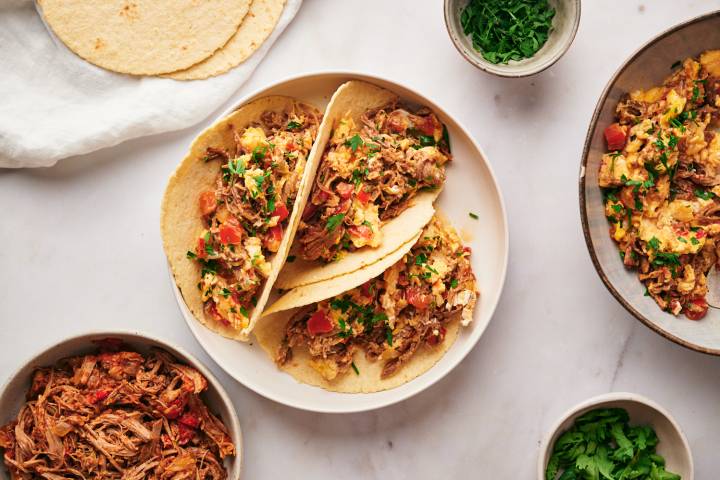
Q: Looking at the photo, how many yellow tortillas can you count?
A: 5